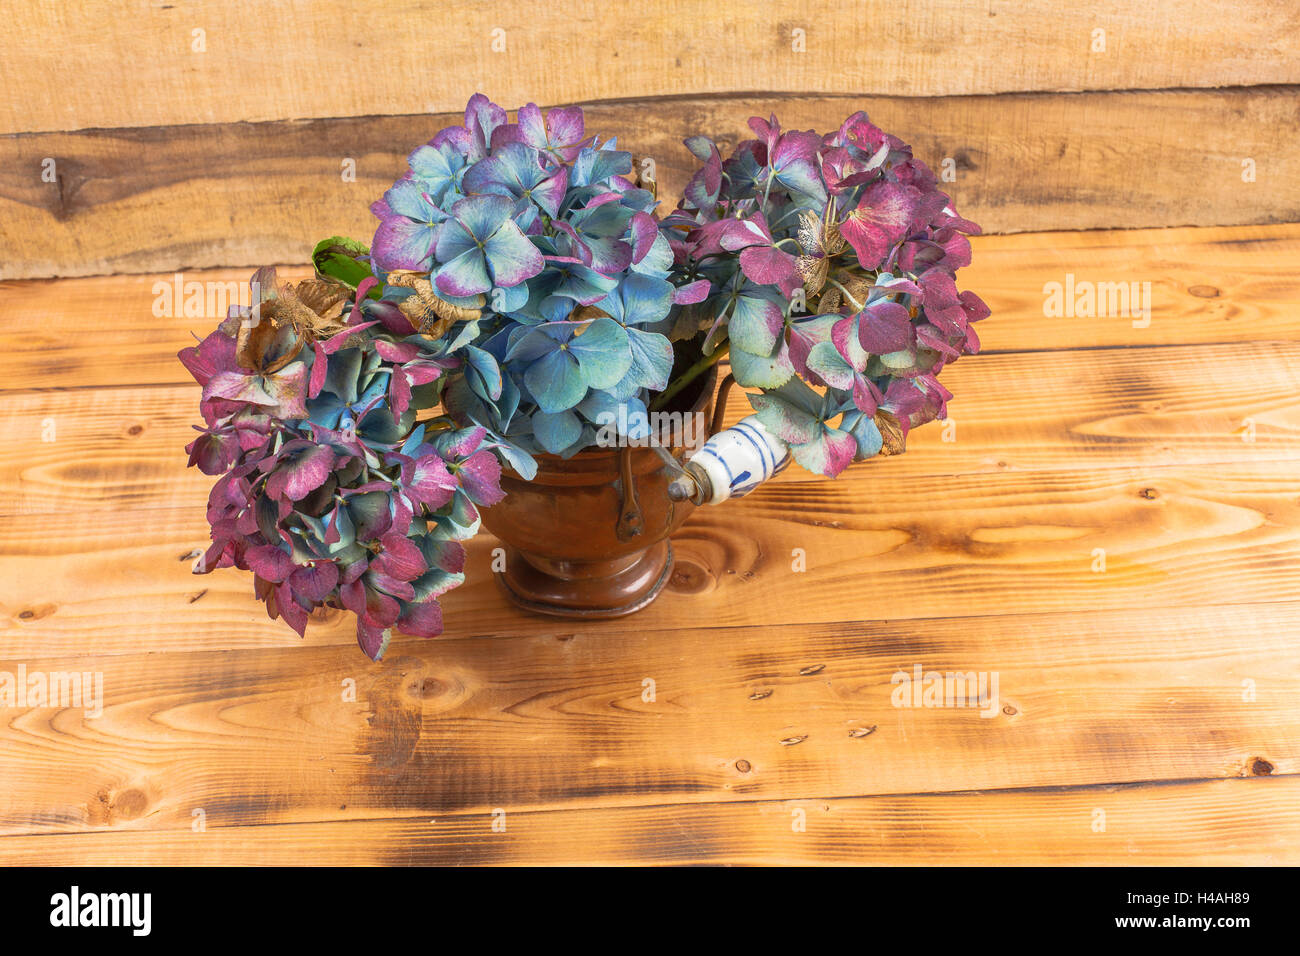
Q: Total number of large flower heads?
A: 3